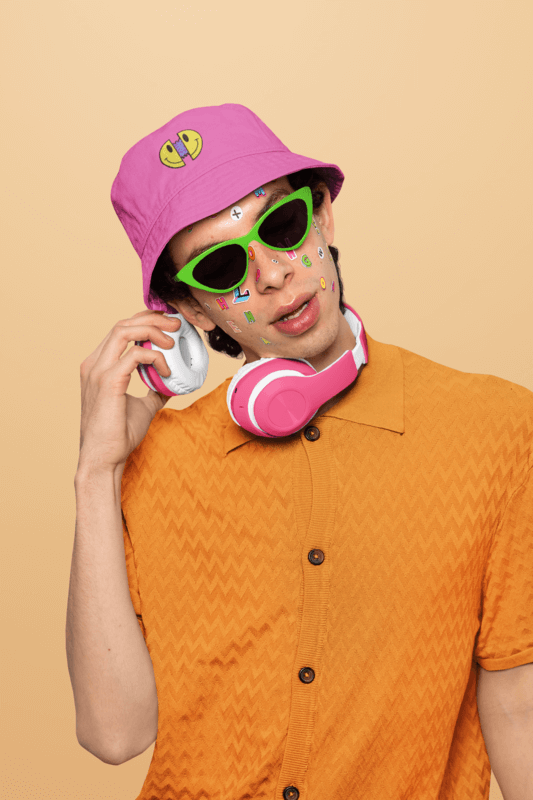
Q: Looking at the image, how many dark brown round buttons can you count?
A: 4